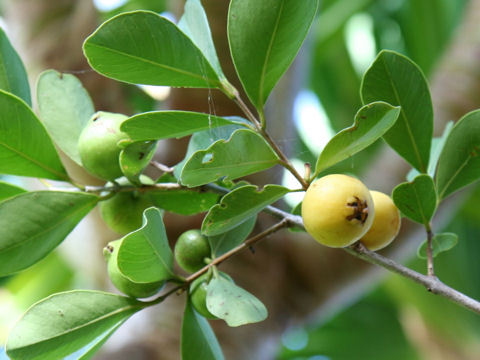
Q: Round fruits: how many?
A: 7